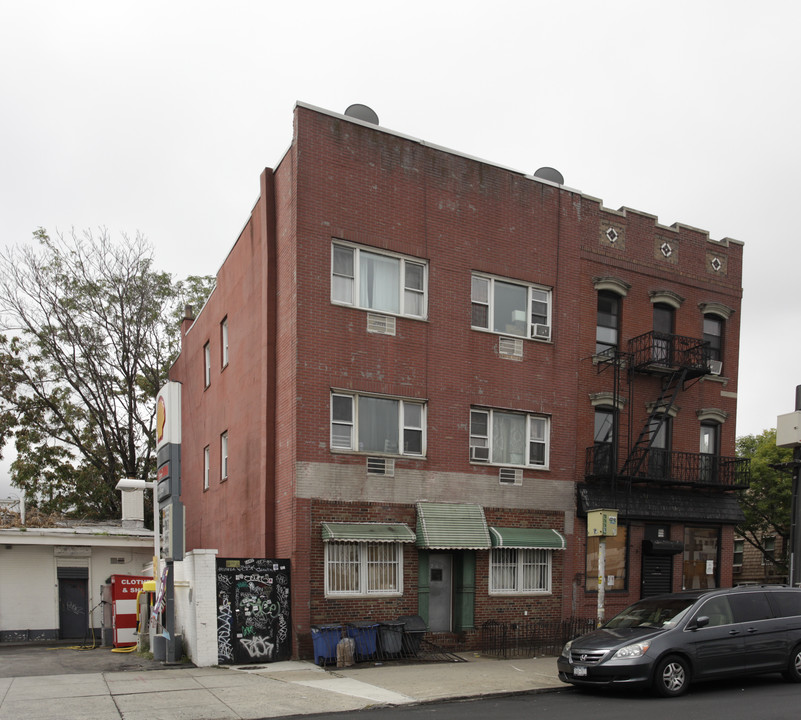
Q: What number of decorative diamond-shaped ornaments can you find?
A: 3